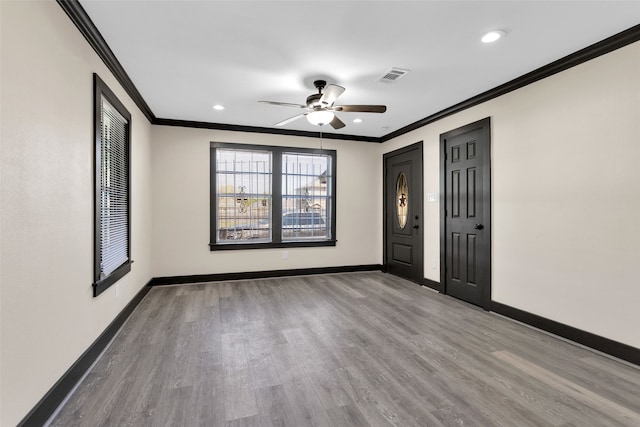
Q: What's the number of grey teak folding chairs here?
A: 0